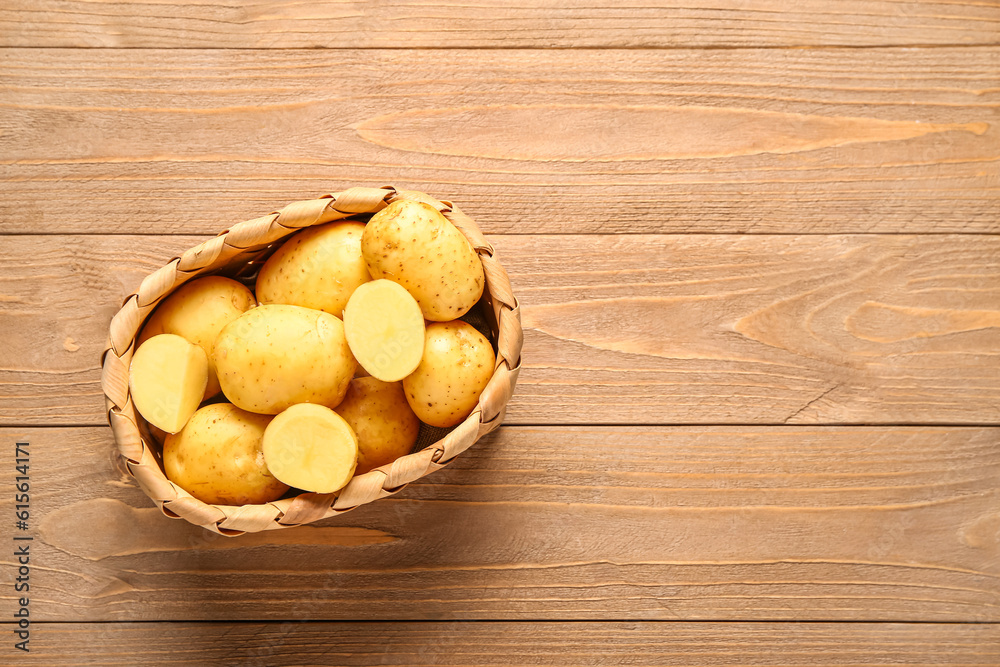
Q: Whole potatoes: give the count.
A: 7